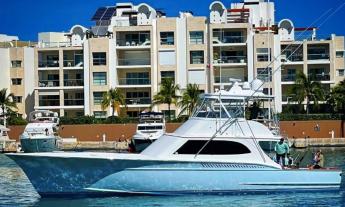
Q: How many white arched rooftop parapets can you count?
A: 4